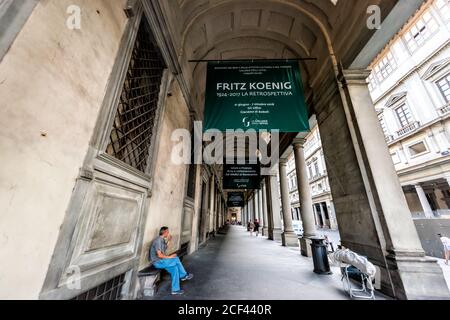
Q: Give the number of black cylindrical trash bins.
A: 1